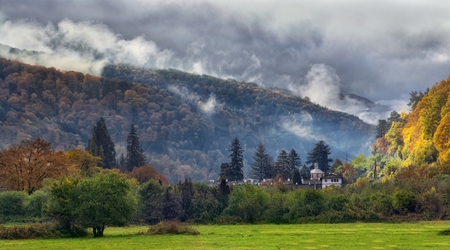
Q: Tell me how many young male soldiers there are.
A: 0